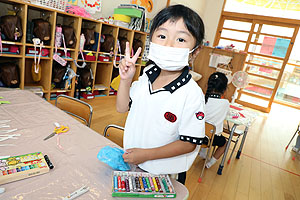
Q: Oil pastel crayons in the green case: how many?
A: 15